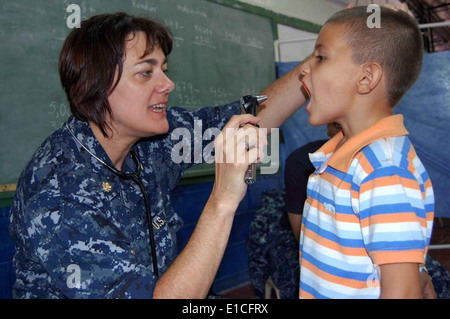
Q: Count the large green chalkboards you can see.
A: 1